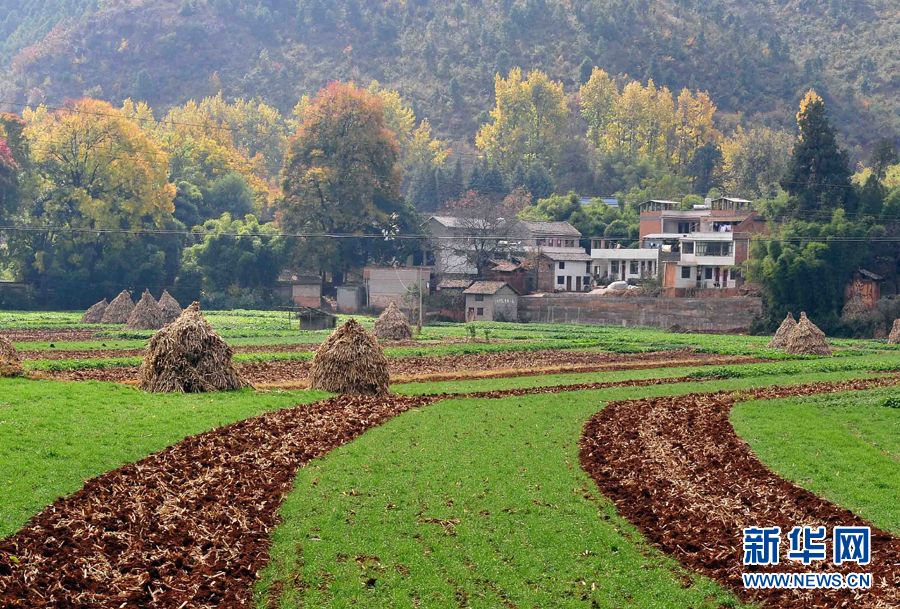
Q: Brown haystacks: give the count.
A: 11